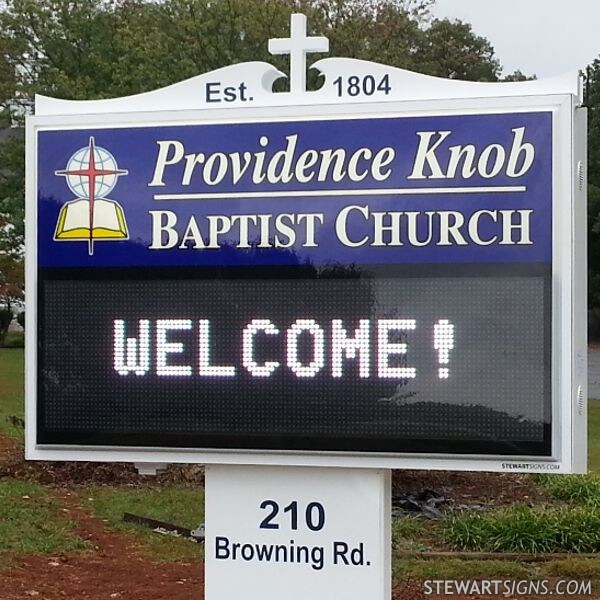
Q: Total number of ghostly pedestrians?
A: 0